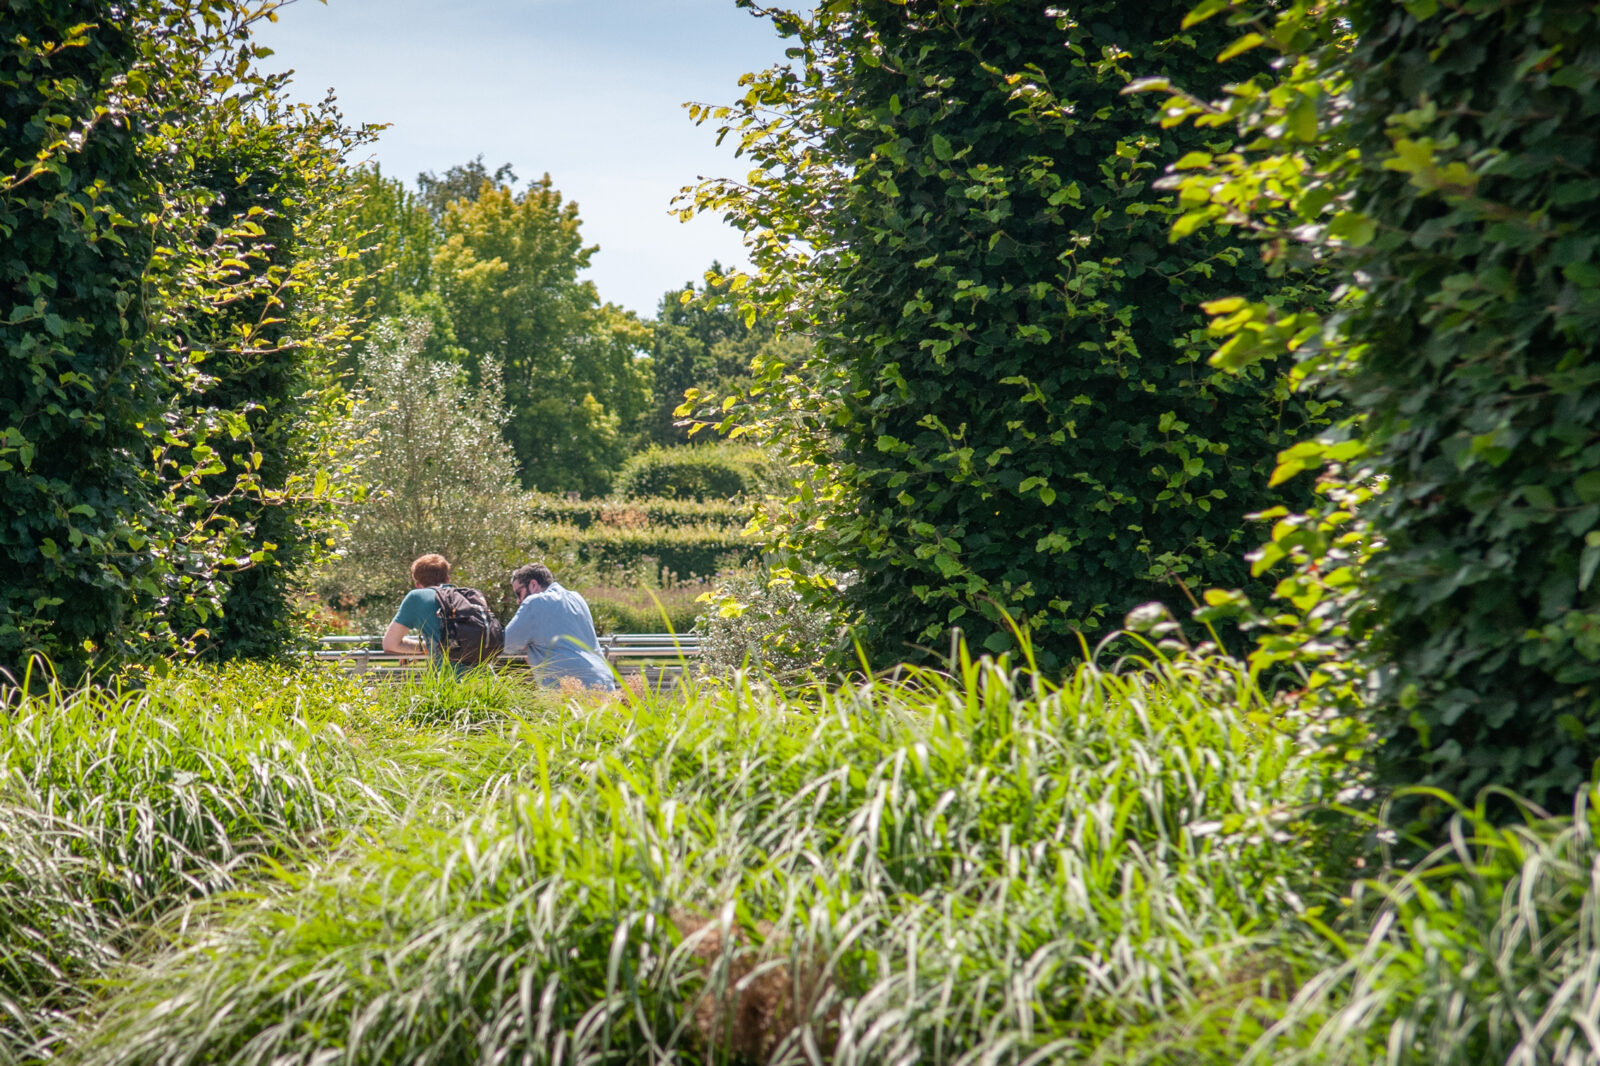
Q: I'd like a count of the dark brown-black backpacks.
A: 1